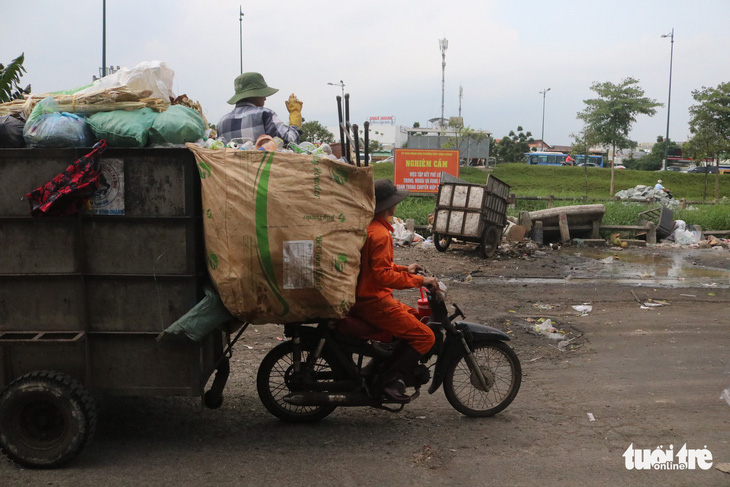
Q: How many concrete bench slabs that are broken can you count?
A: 1